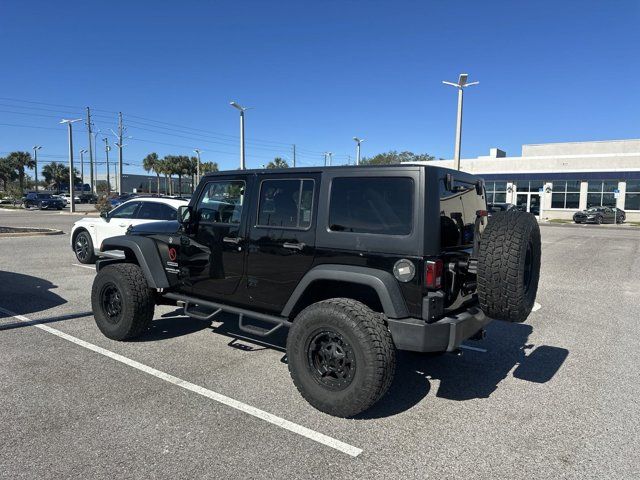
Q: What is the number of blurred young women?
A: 0